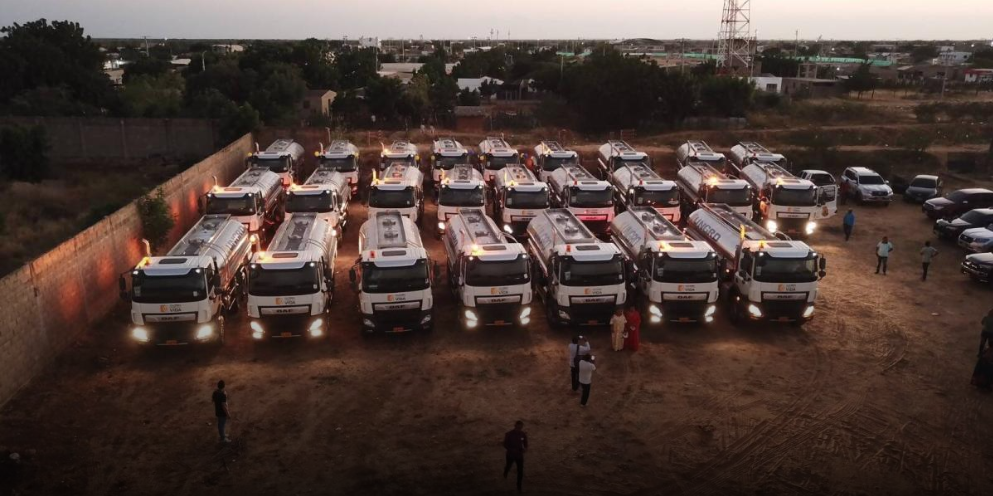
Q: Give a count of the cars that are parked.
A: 7